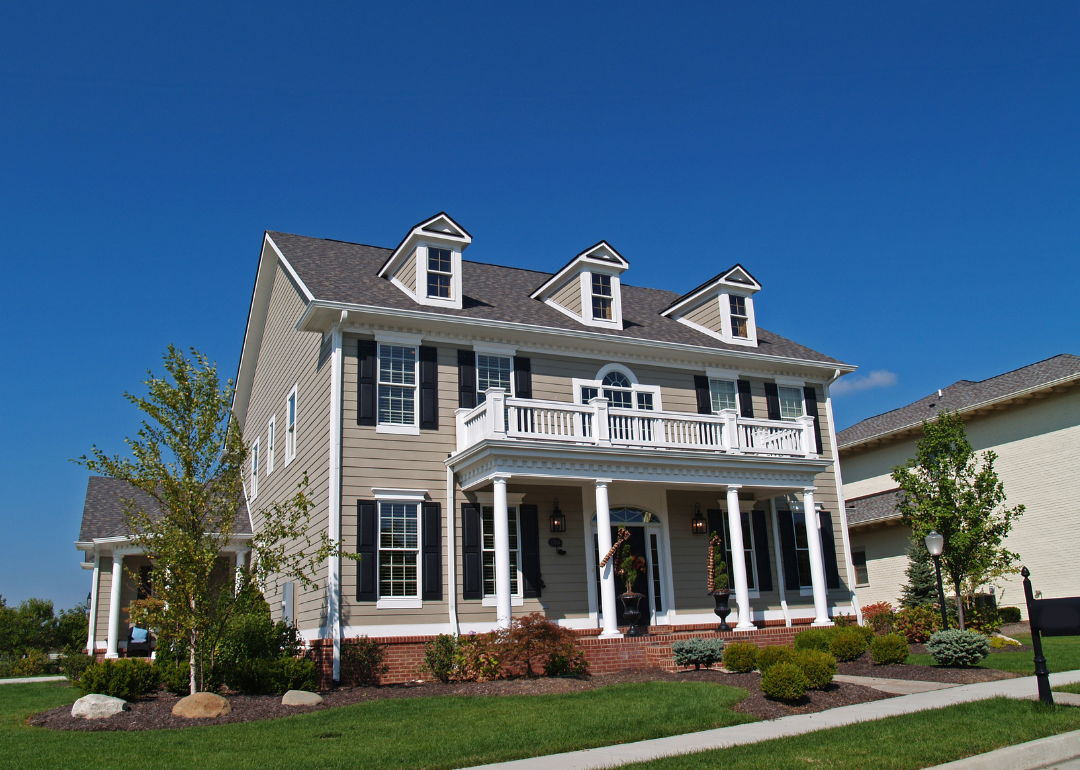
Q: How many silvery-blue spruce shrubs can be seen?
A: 2